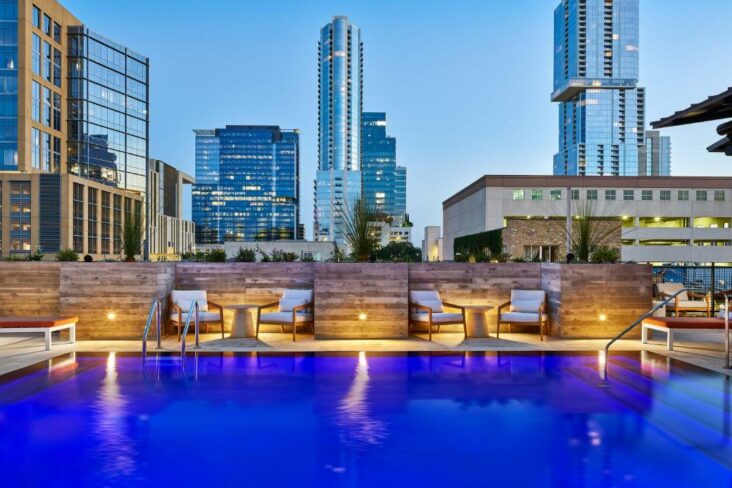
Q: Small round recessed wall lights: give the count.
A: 3